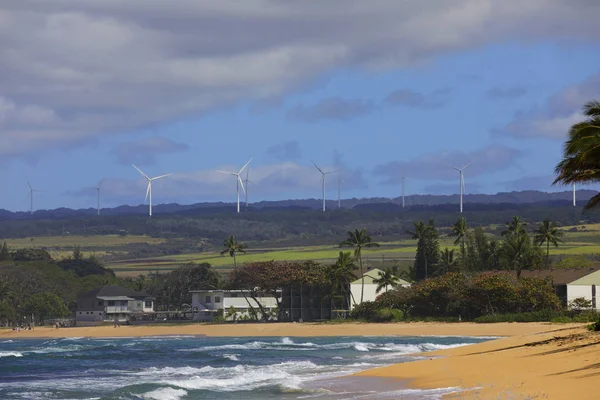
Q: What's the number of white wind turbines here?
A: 10